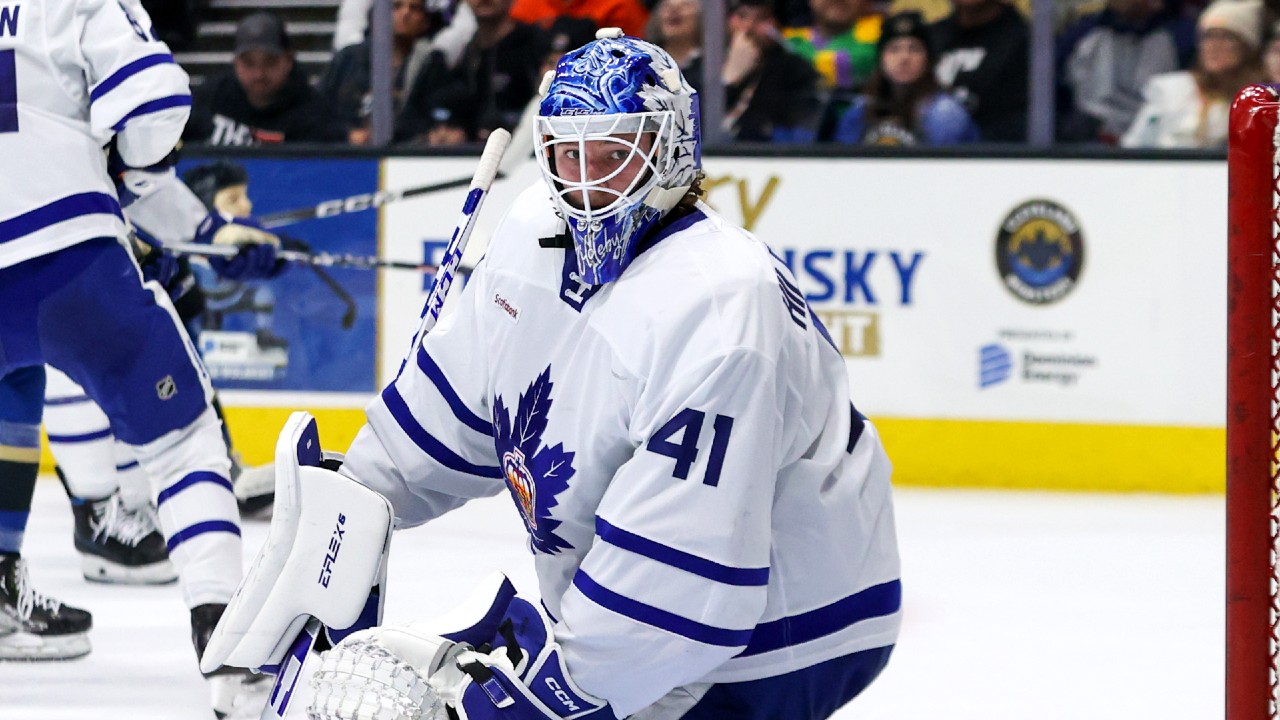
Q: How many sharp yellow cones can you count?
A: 0